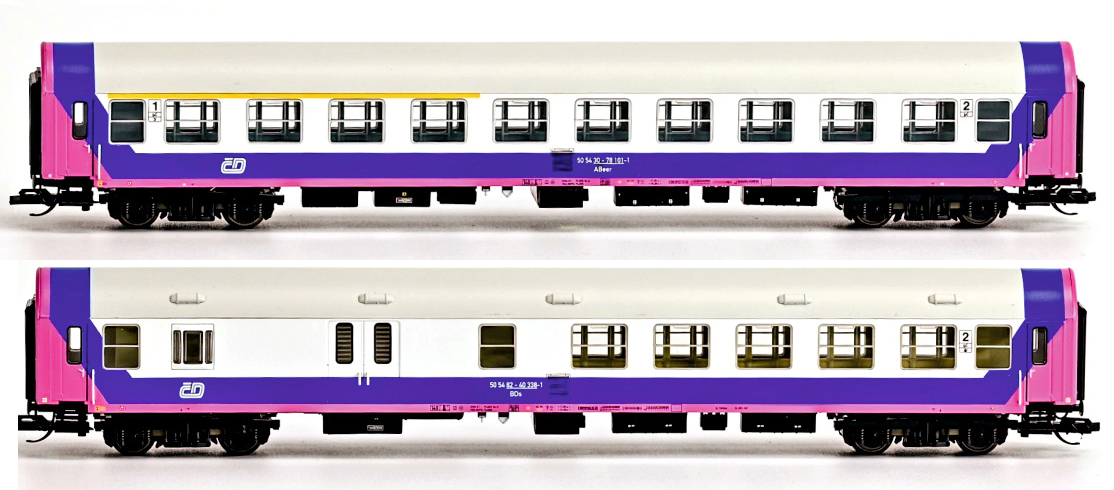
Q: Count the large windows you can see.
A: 15